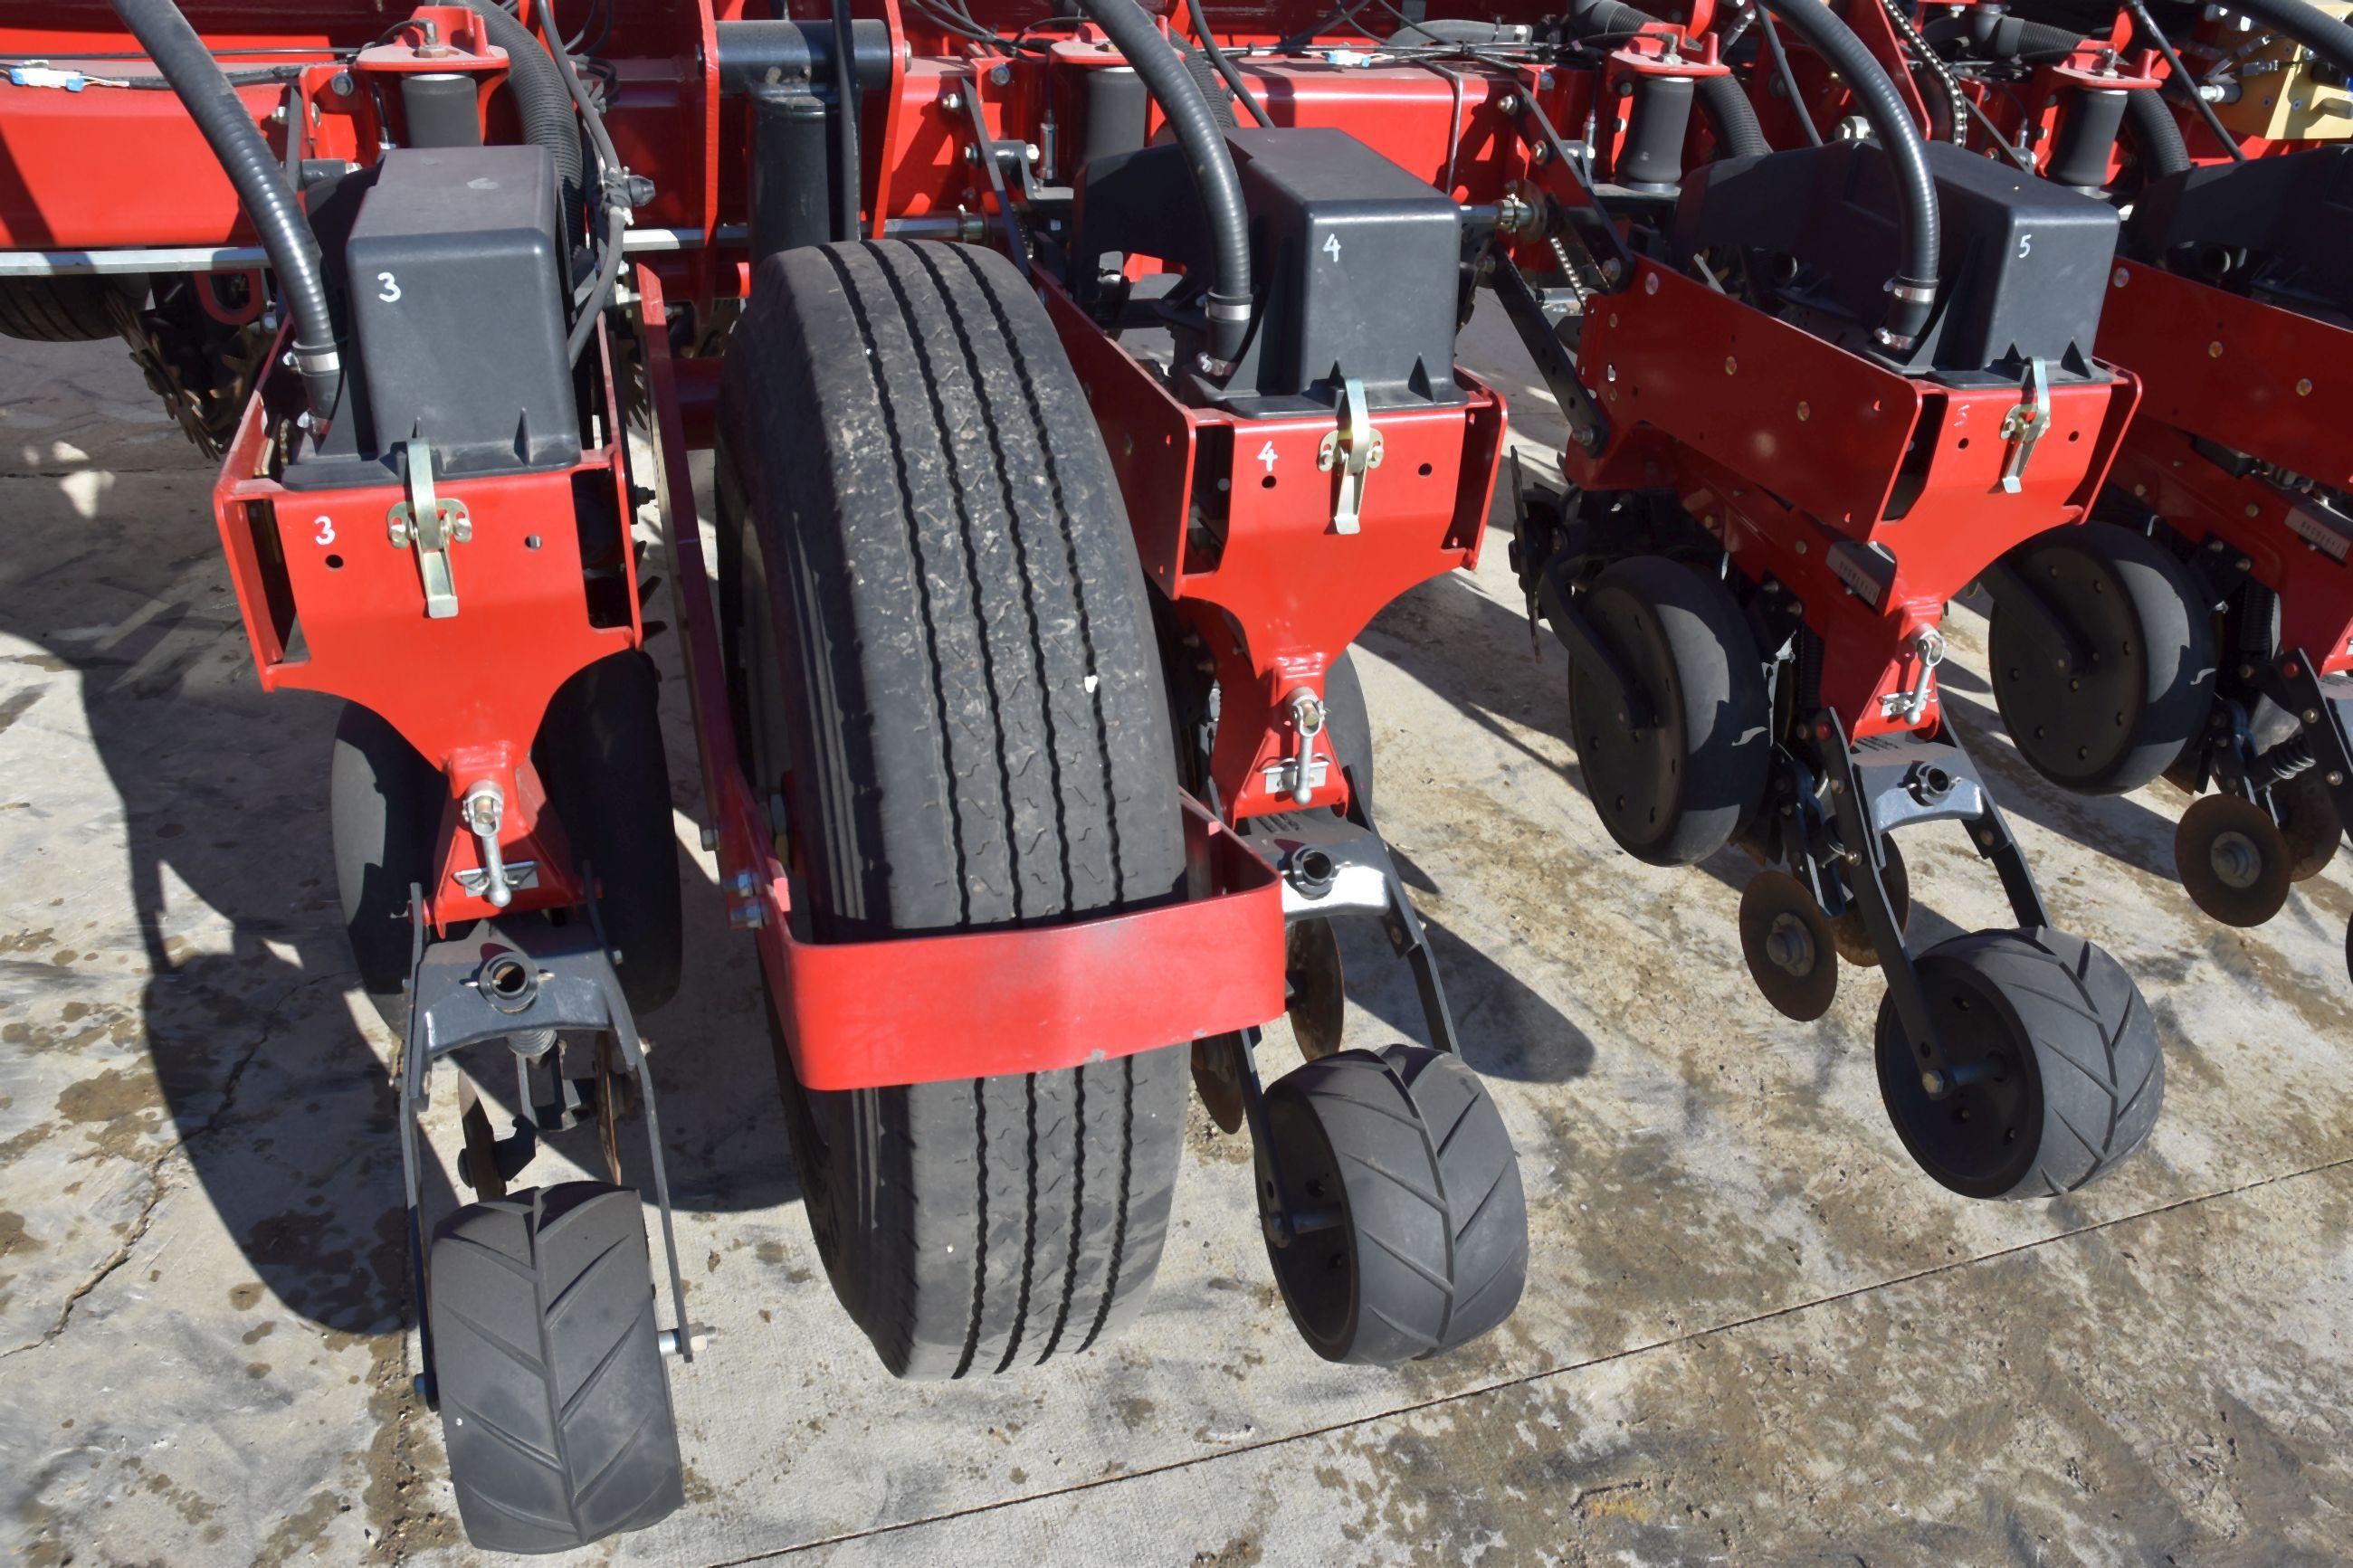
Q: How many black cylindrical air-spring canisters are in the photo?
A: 4